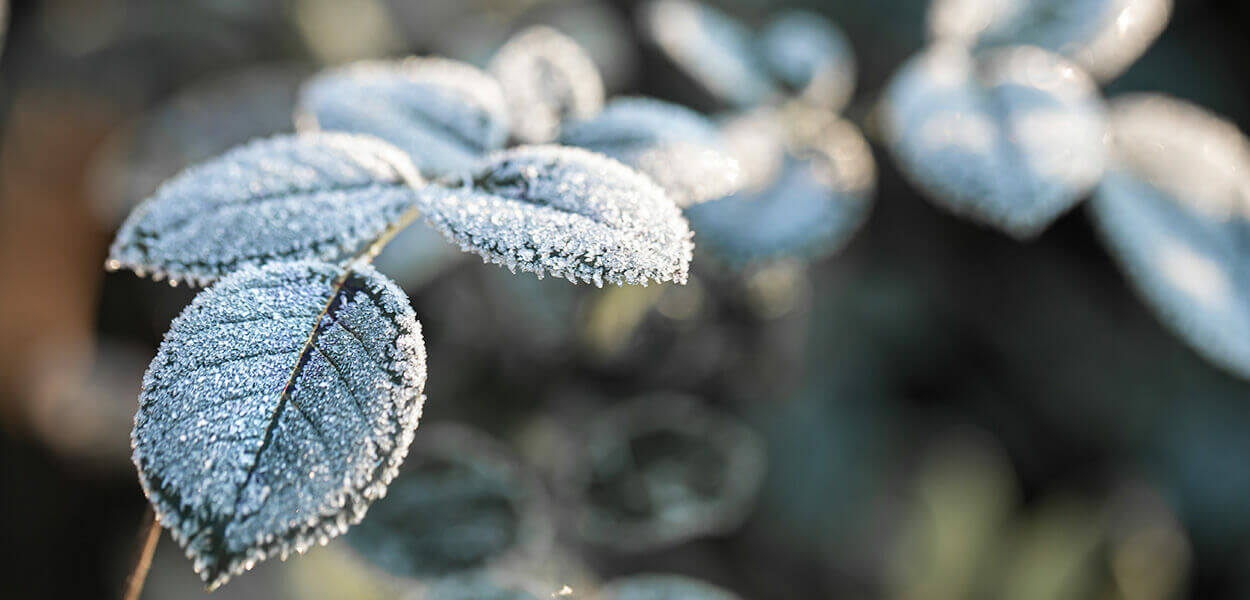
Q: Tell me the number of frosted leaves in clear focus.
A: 3